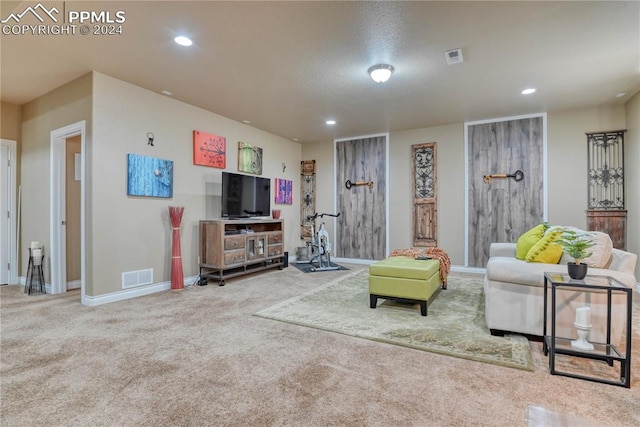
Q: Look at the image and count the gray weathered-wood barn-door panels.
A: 2